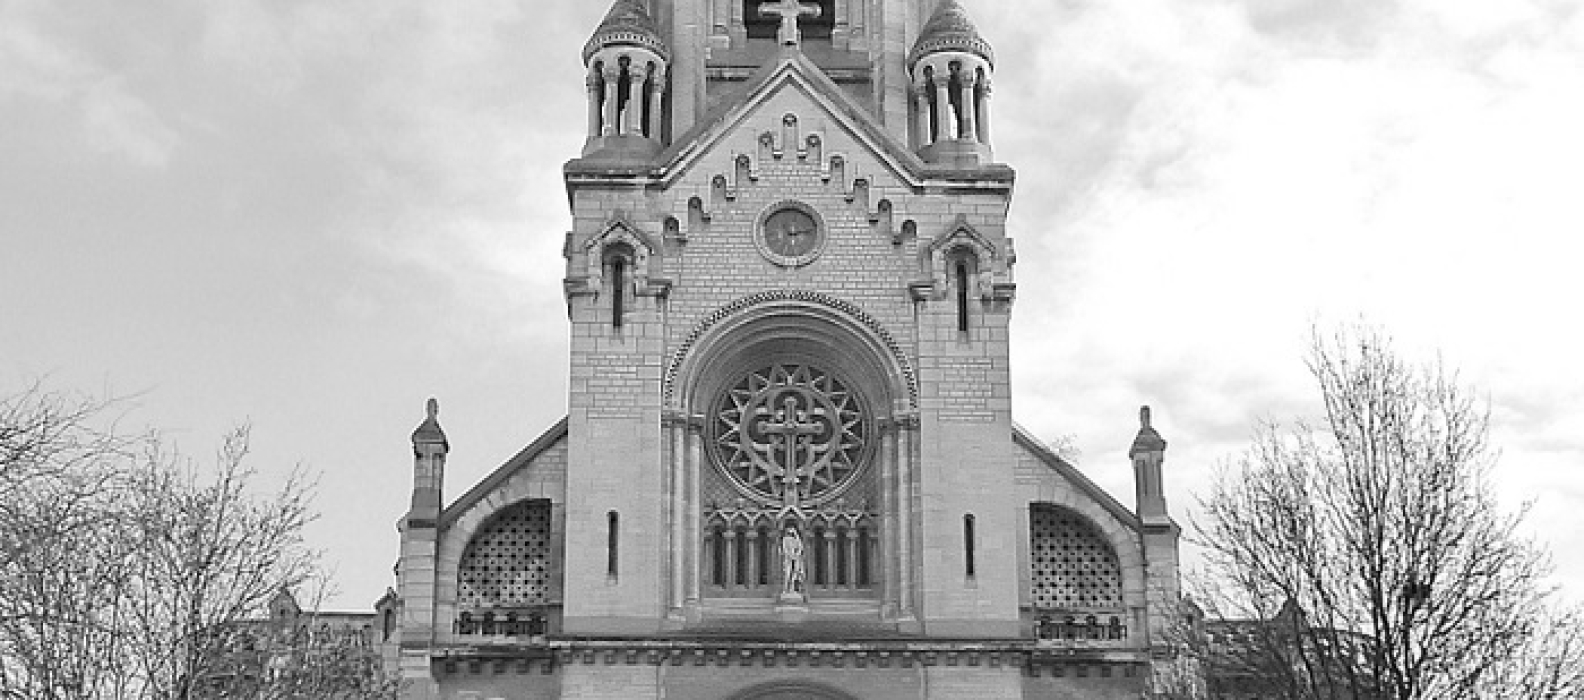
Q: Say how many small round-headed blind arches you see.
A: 11